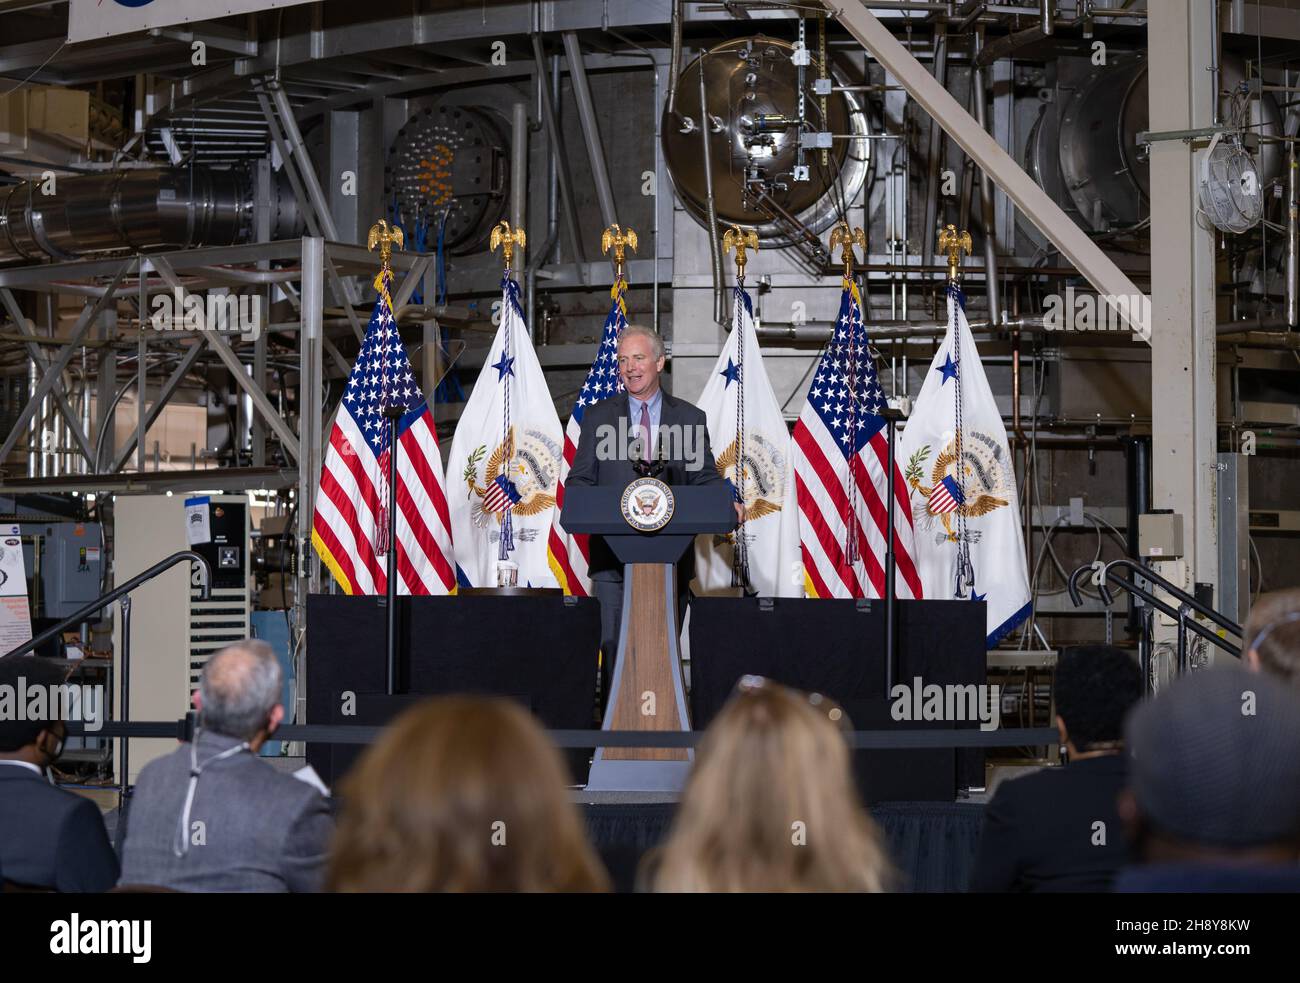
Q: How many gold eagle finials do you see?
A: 6